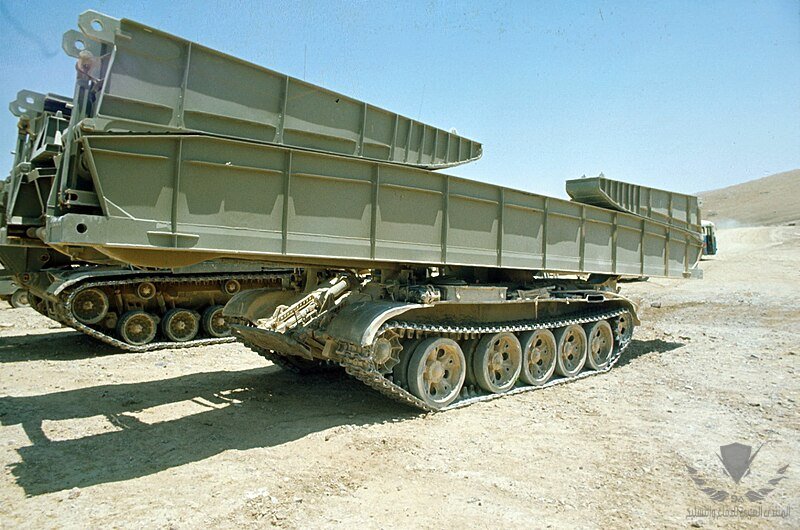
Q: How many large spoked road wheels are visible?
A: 5